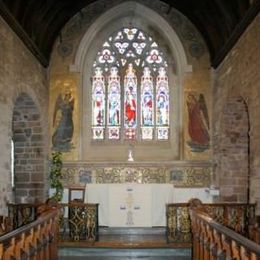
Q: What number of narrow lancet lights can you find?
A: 5